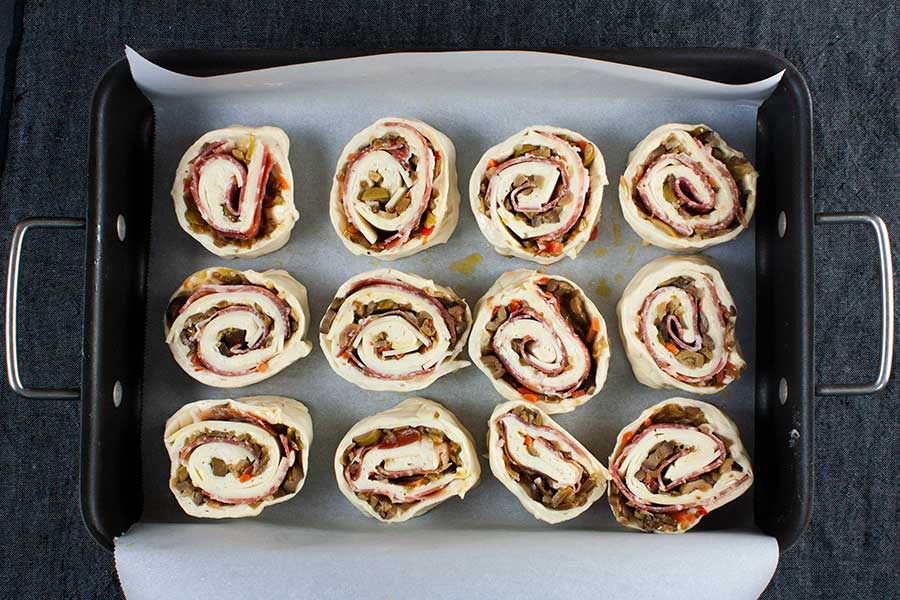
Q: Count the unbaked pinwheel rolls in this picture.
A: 12